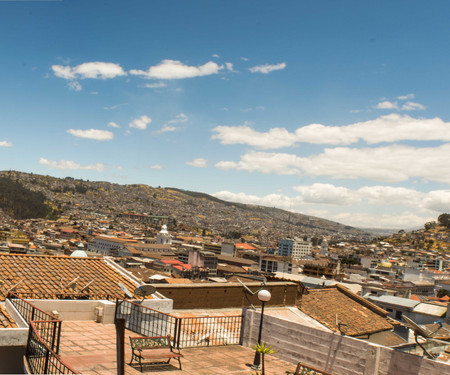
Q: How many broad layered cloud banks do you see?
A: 3